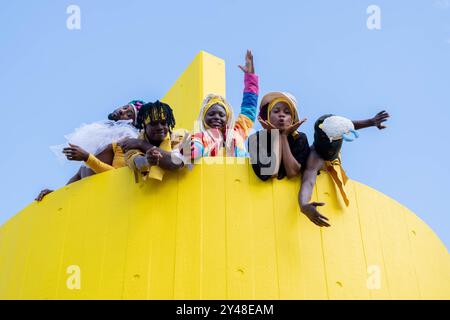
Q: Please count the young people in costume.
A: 5